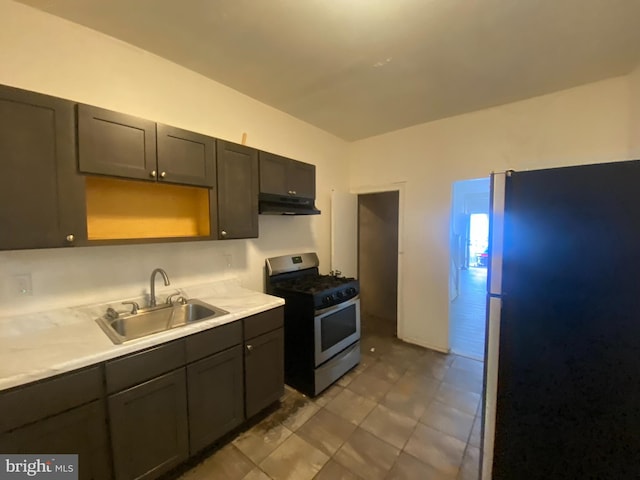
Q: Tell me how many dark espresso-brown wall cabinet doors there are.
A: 6